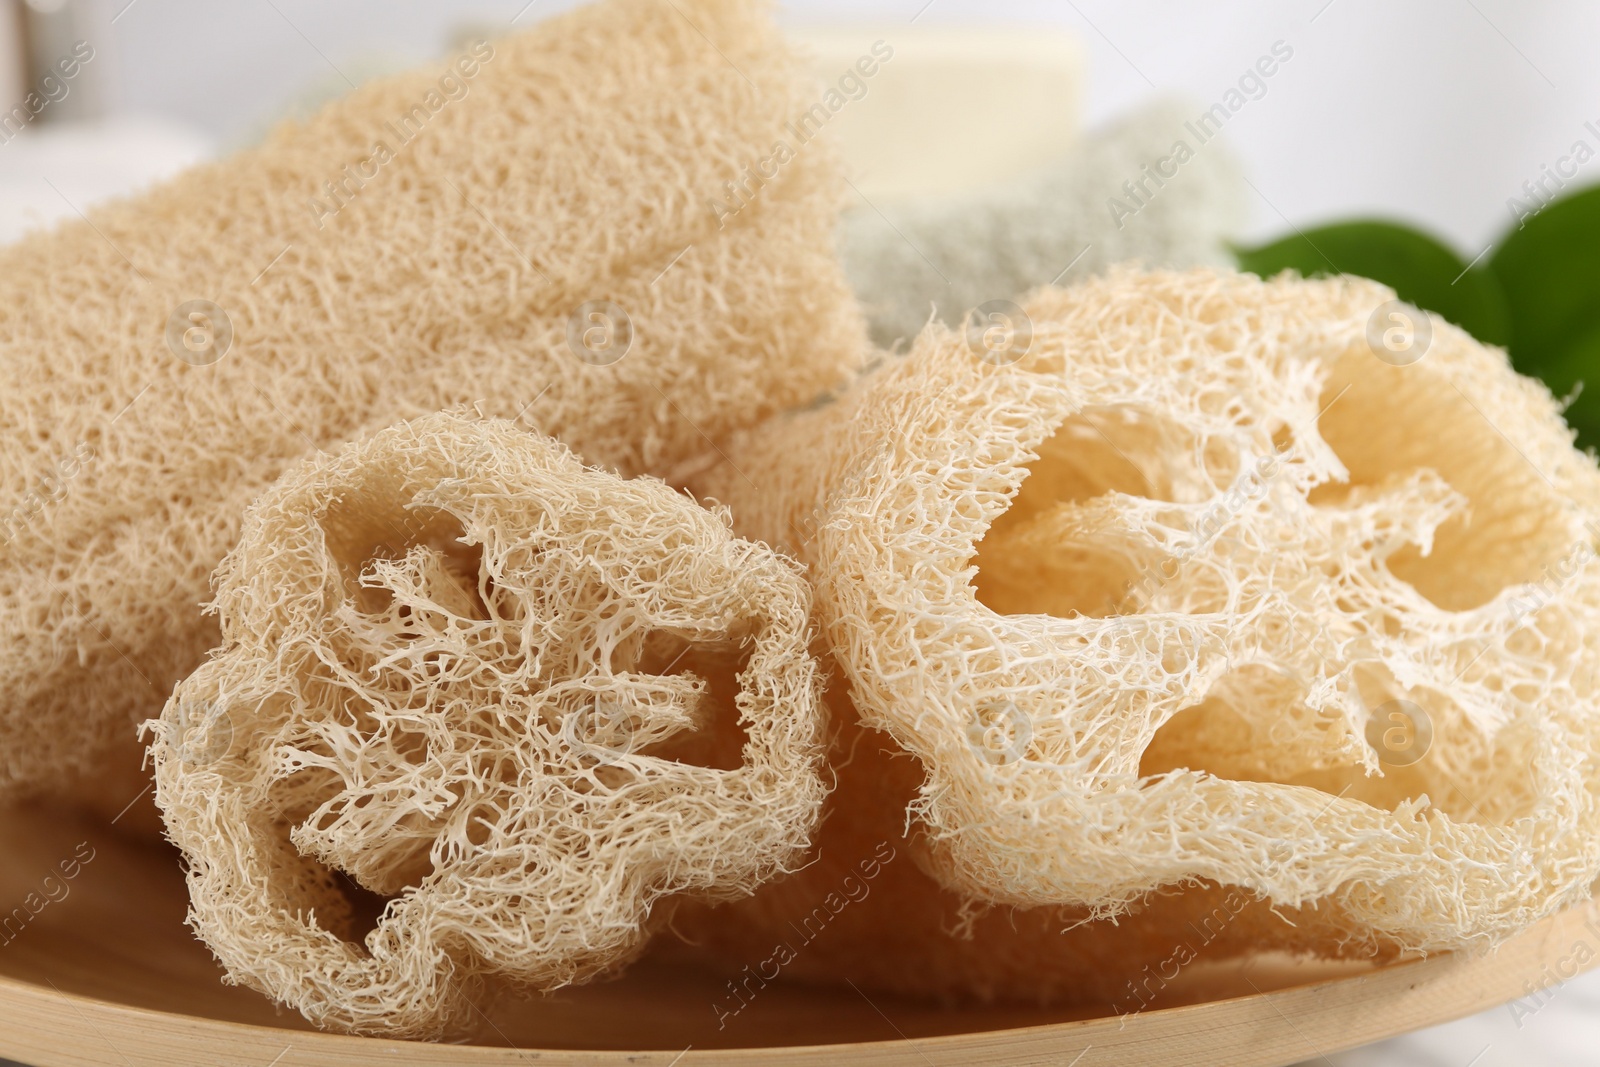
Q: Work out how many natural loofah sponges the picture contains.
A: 3